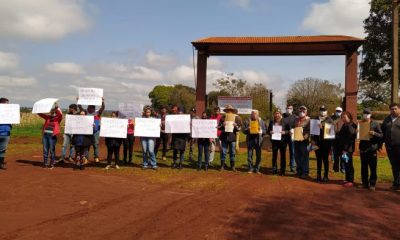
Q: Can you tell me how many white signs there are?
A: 9